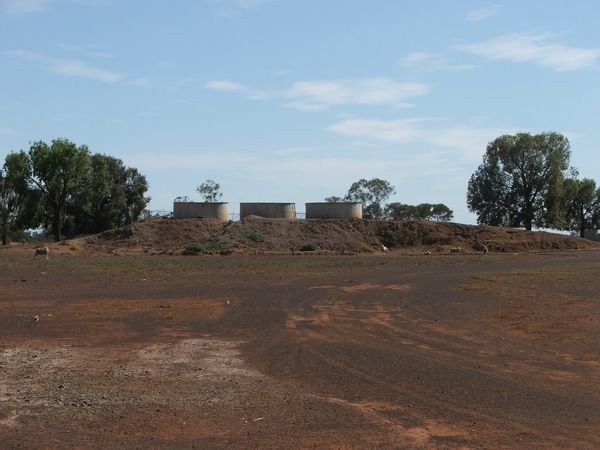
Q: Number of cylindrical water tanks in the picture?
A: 3